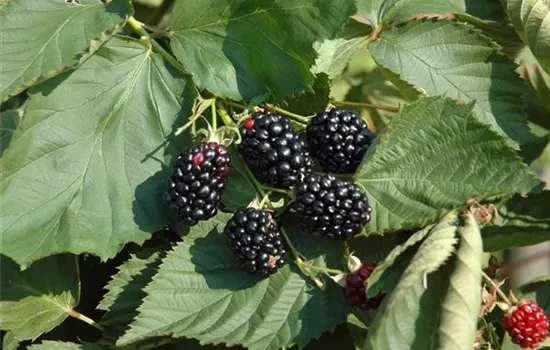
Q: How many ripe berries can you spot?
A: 5